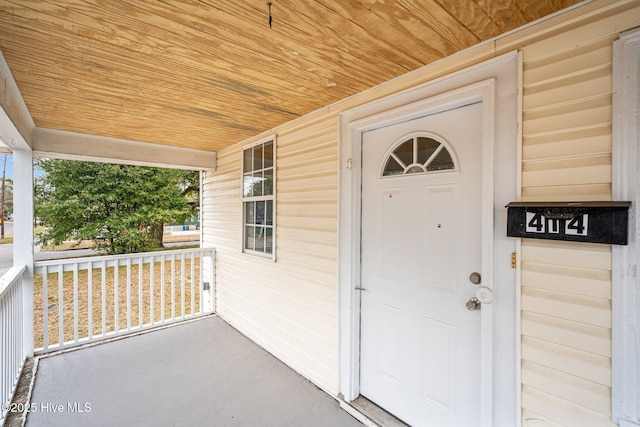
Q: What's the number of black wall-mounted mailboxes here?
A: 1